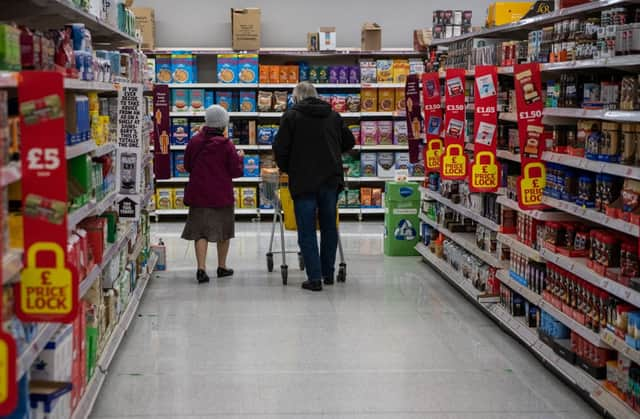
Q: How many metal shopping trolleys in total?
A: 1